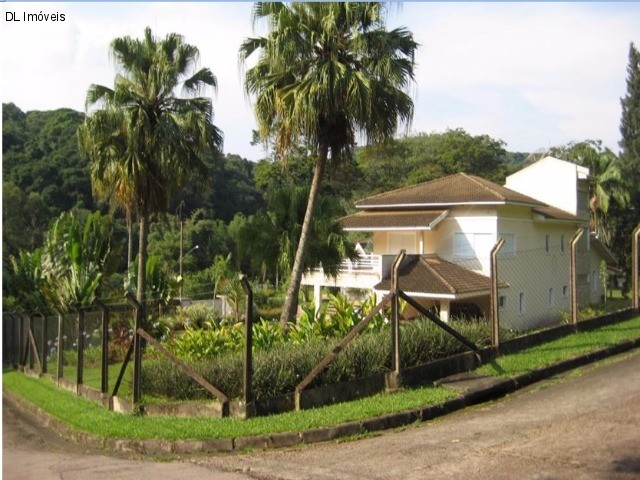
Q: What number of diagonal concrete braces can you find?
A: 6